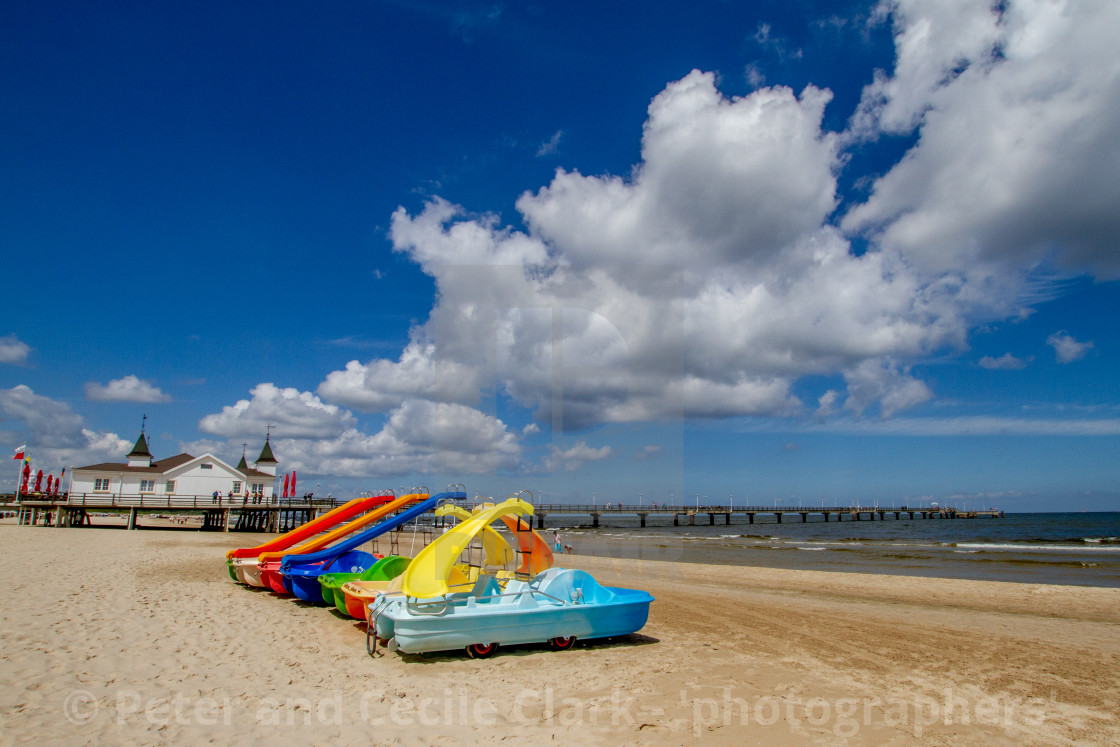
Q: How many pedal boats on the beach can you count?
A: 7